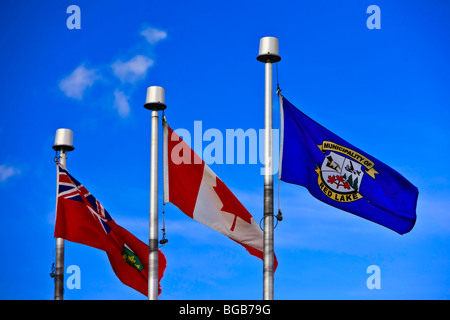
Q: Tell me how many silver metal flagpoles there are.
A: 3